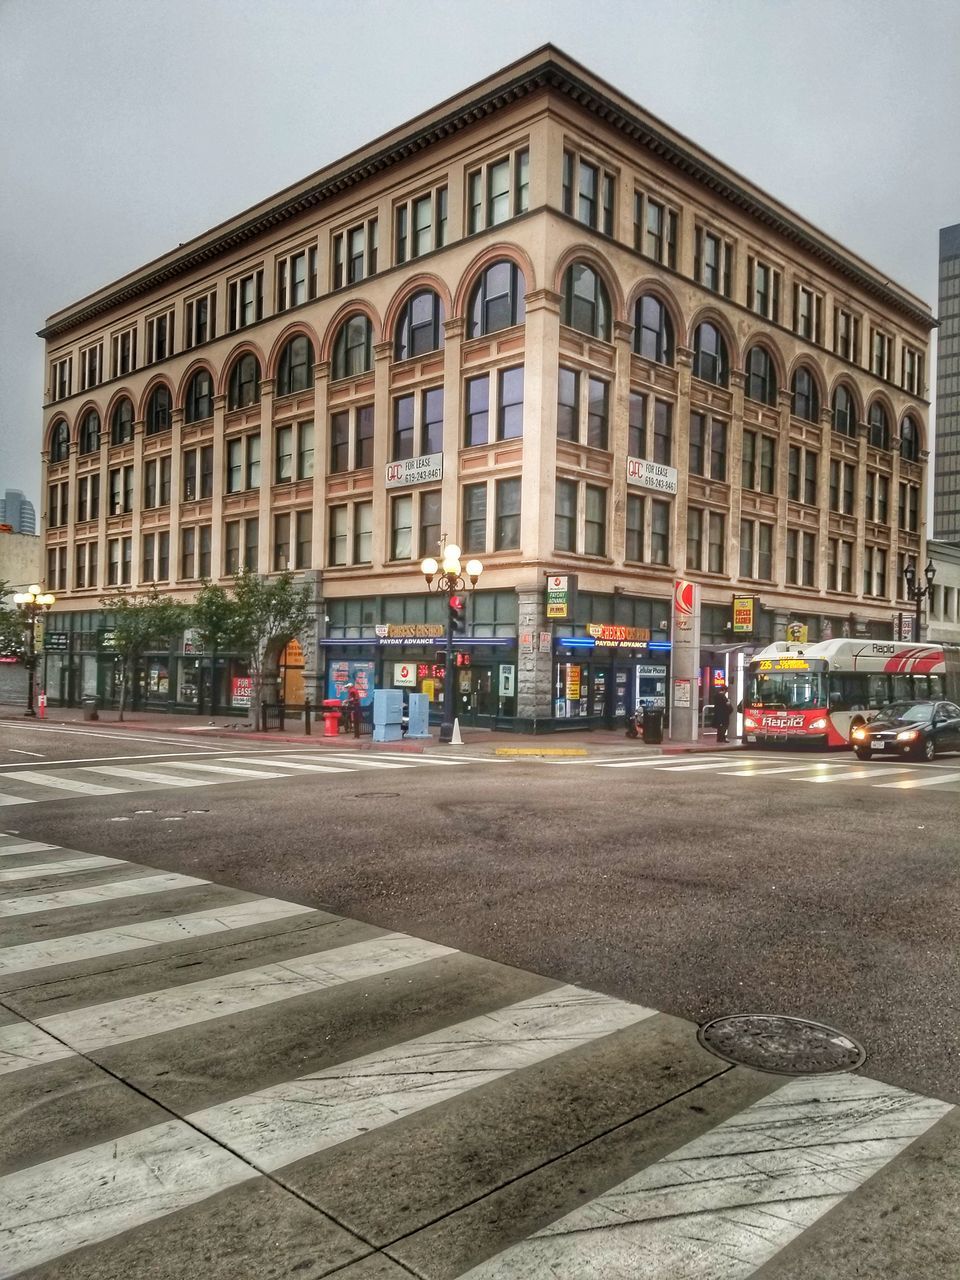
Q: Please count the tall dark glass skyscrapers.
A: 1